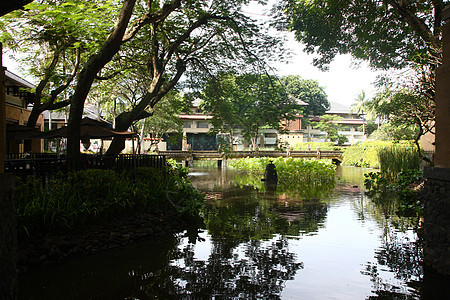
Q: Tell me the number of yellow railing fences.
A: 1